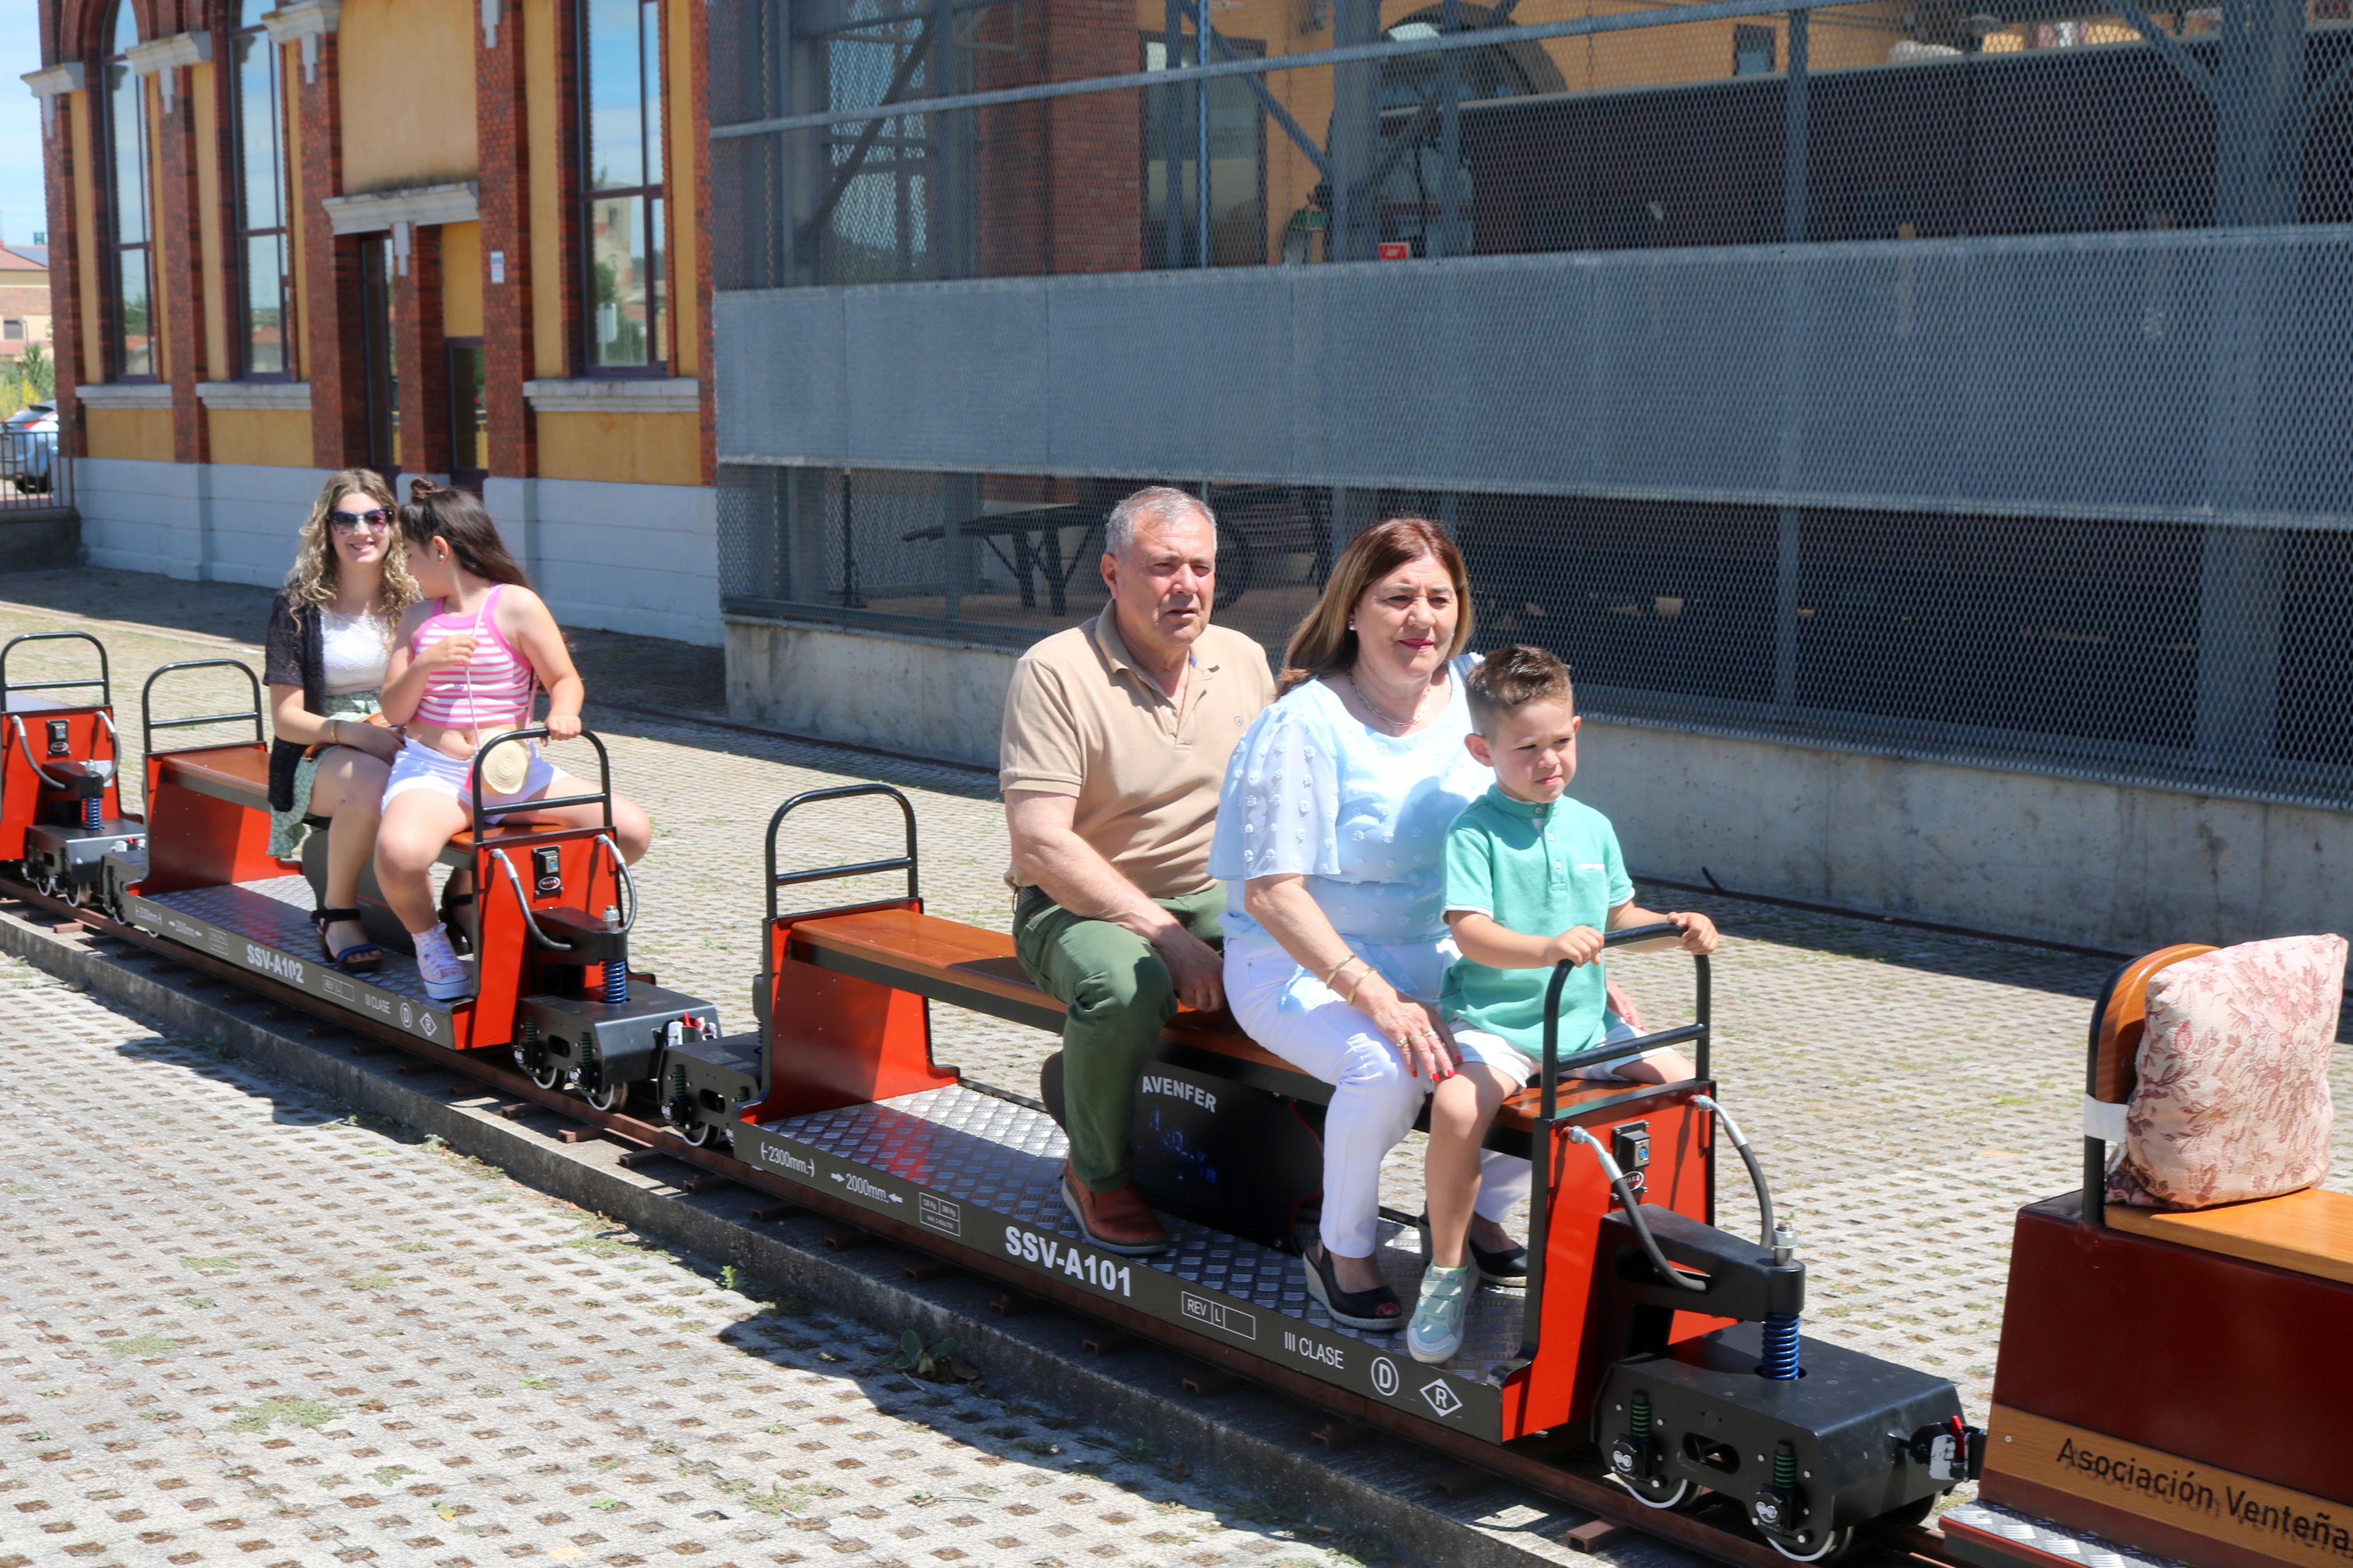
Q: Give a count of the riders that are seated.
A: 5